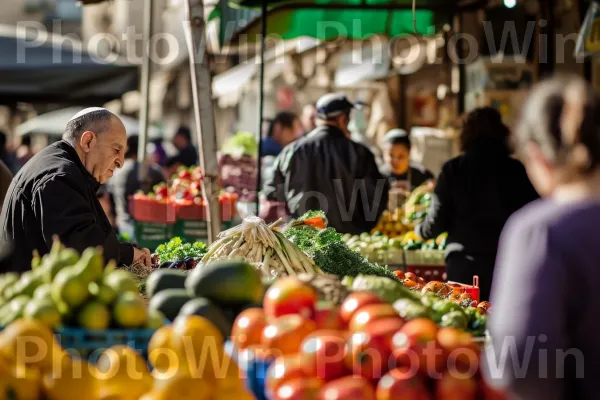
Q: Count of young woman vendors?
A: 1